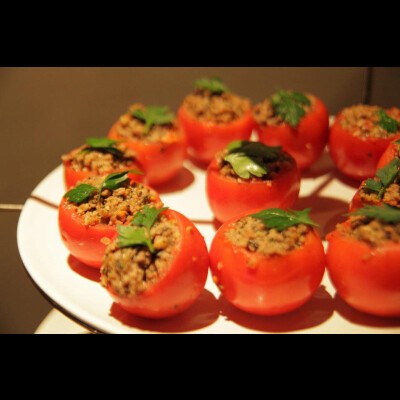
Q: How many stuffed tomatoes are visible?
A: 12